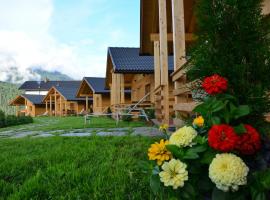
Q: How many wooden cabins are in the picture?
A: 5